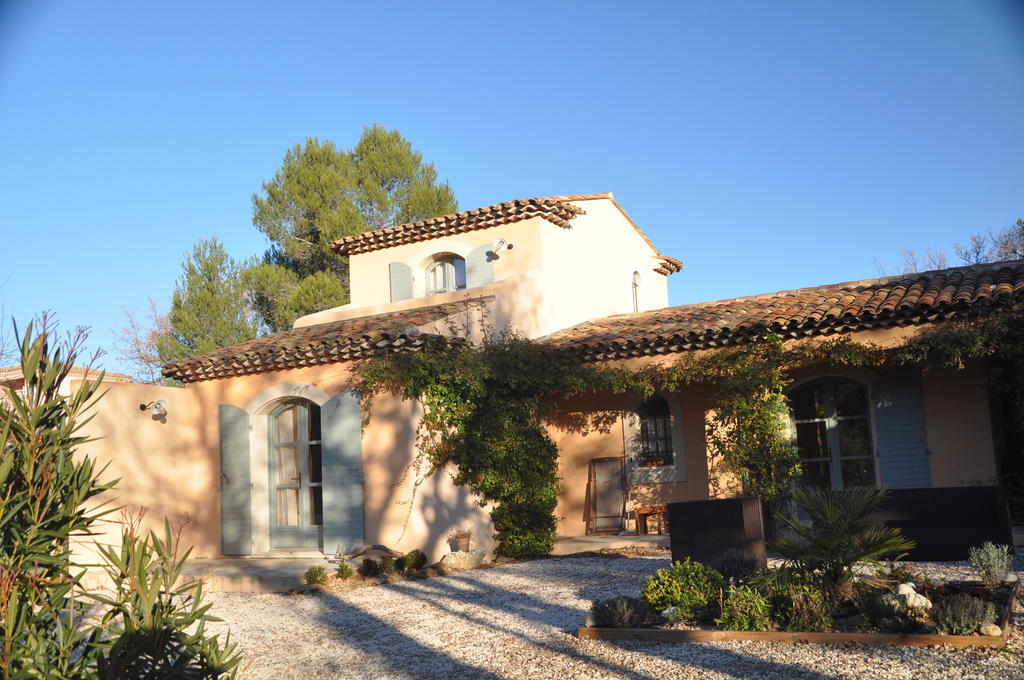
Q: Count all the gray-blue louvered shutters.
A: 5